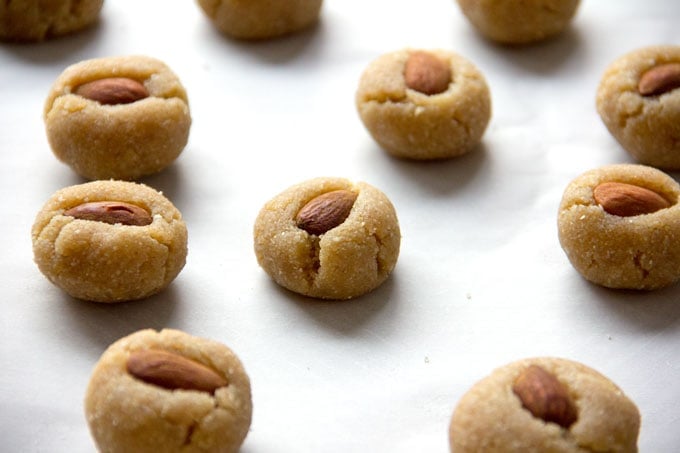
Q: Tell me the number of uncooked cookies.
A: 11